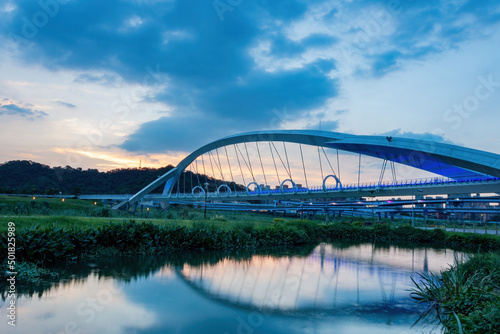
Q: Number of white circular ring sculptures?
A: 5